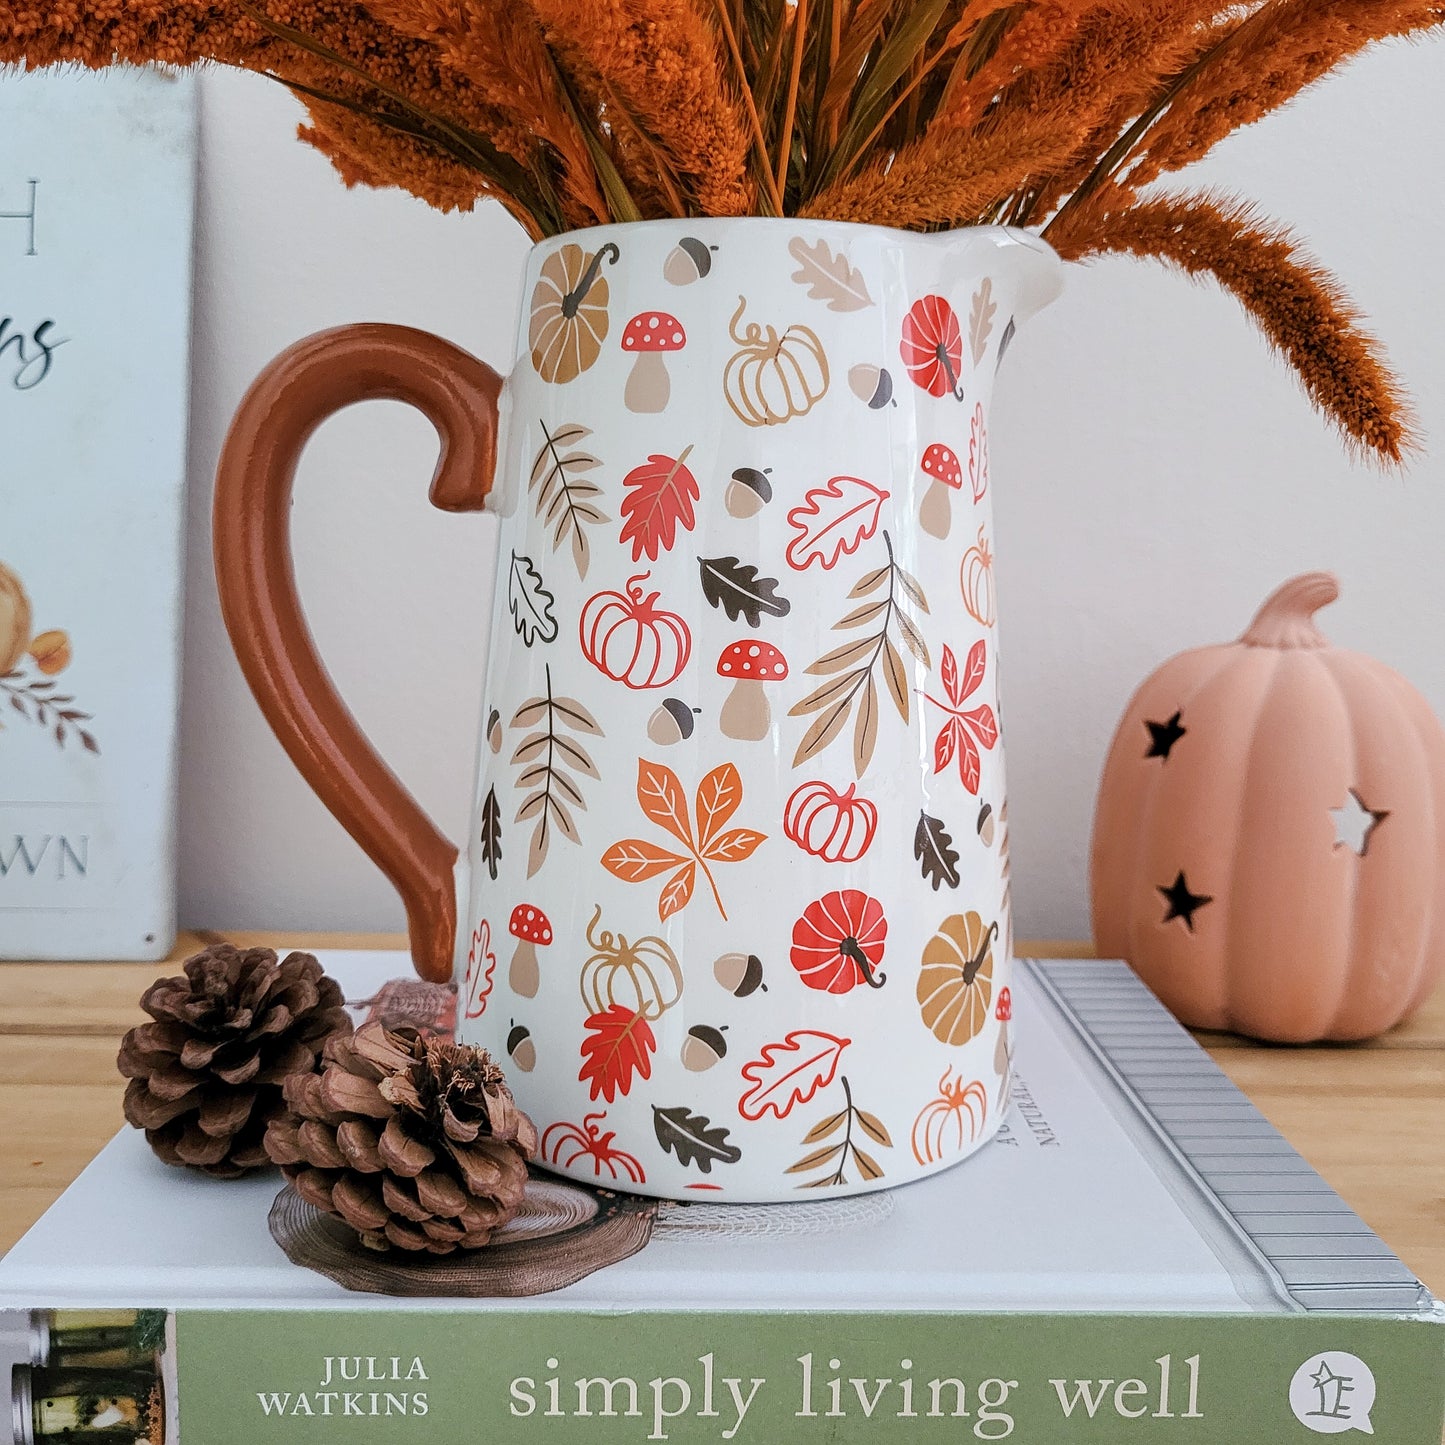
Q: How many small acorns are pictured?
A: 9